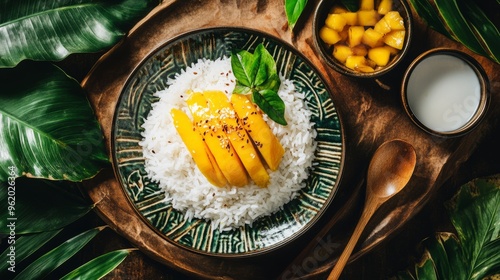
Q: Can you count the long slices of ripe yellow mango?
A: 4